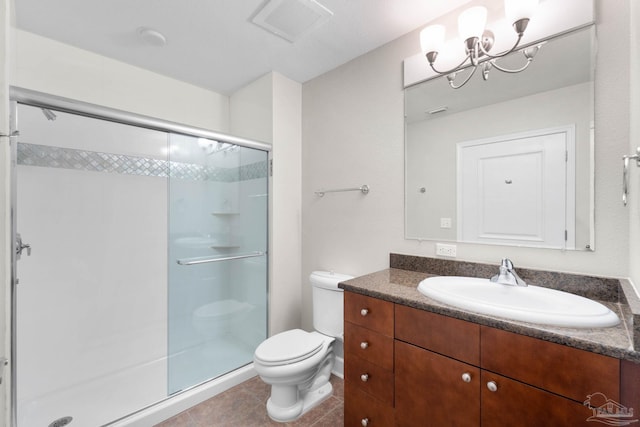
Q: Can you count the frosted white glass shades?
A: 3